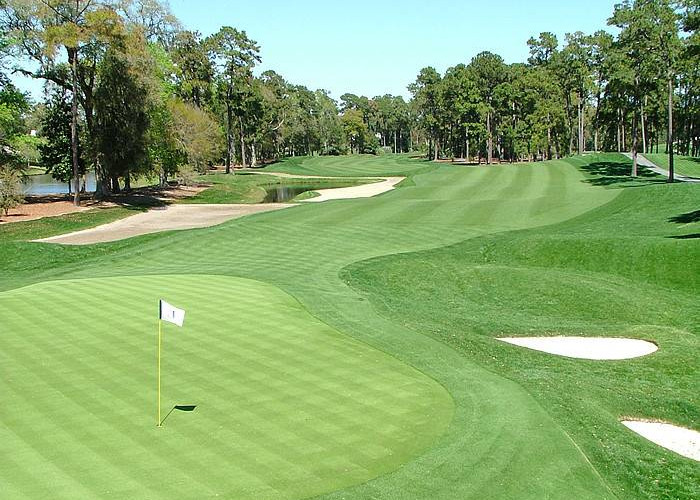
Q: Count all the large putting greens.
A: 1